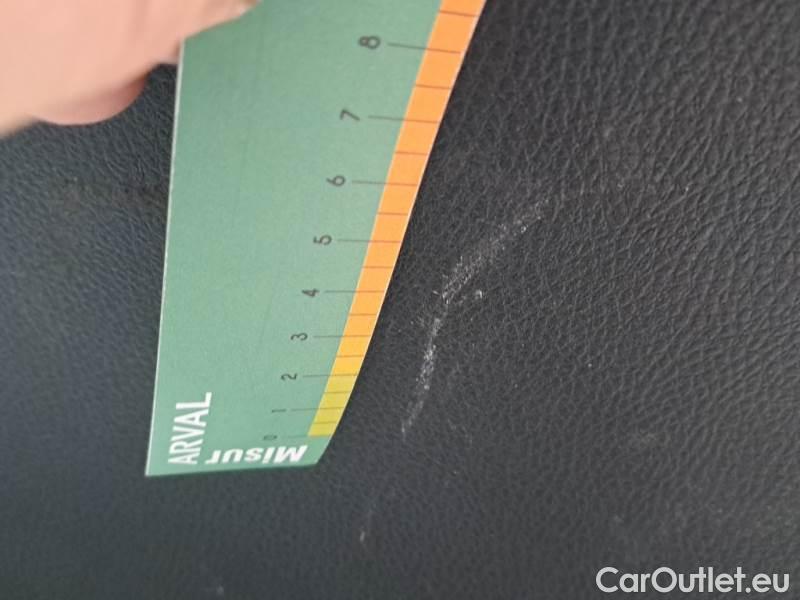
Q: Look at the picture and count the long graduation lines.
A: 9